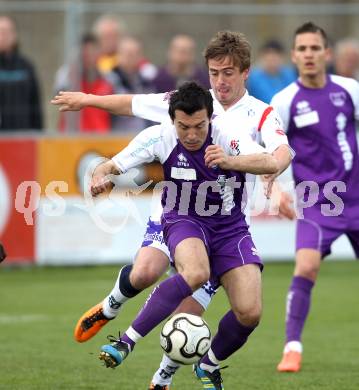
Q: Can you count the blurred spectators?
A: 7